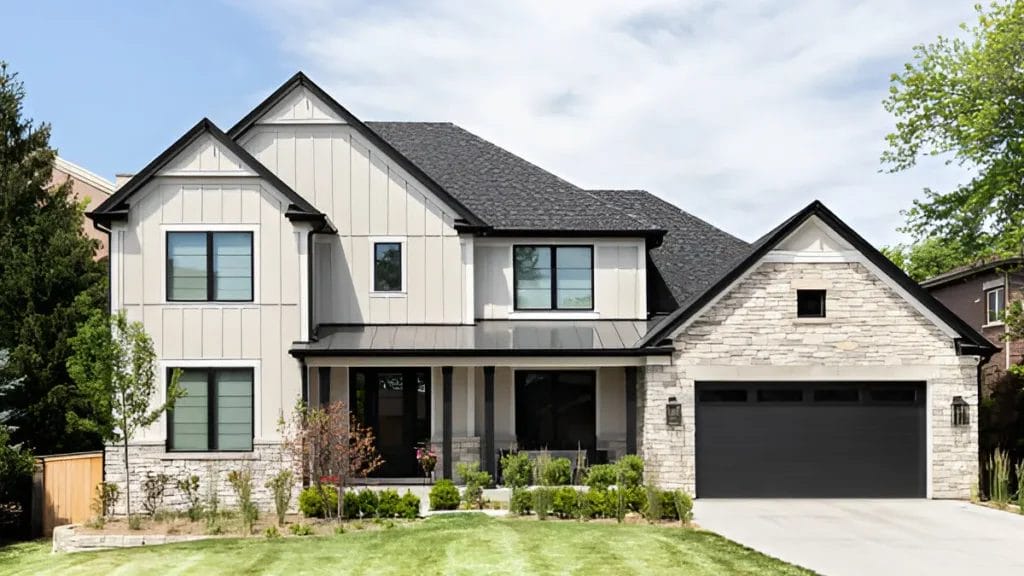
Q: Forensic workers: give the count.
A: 0